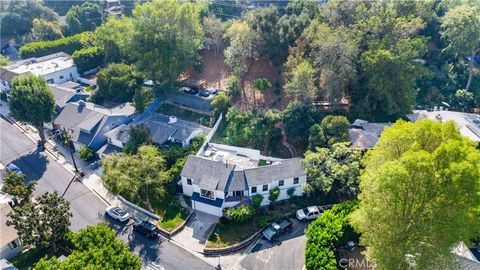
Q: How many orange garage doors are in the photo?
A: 0